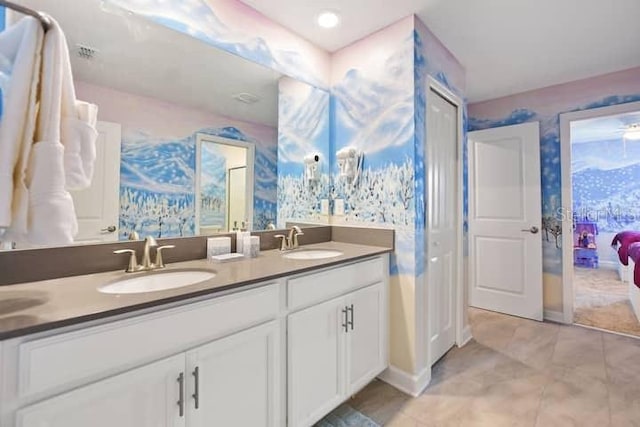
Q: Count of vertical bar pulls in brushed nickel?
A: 4